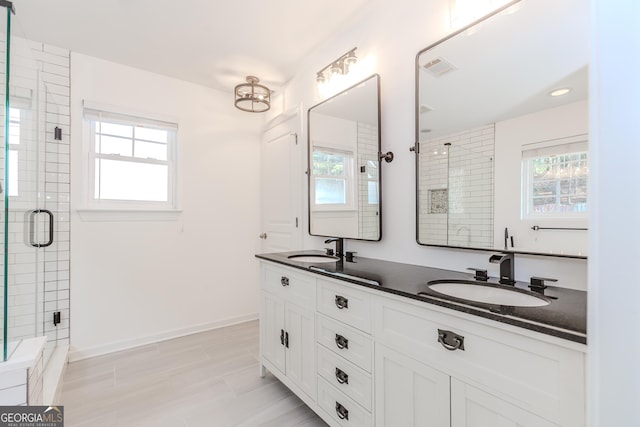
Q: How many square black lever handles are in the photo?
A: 4